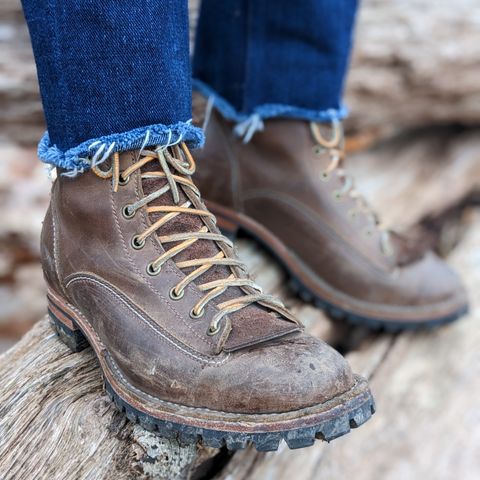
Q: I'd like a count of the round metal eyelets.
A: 12